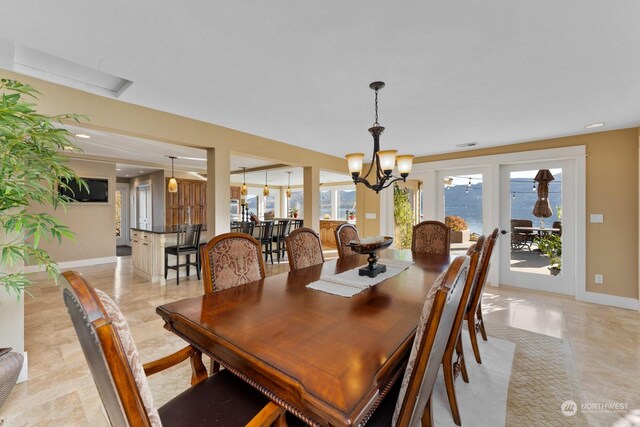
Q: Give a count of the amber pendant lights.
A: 4